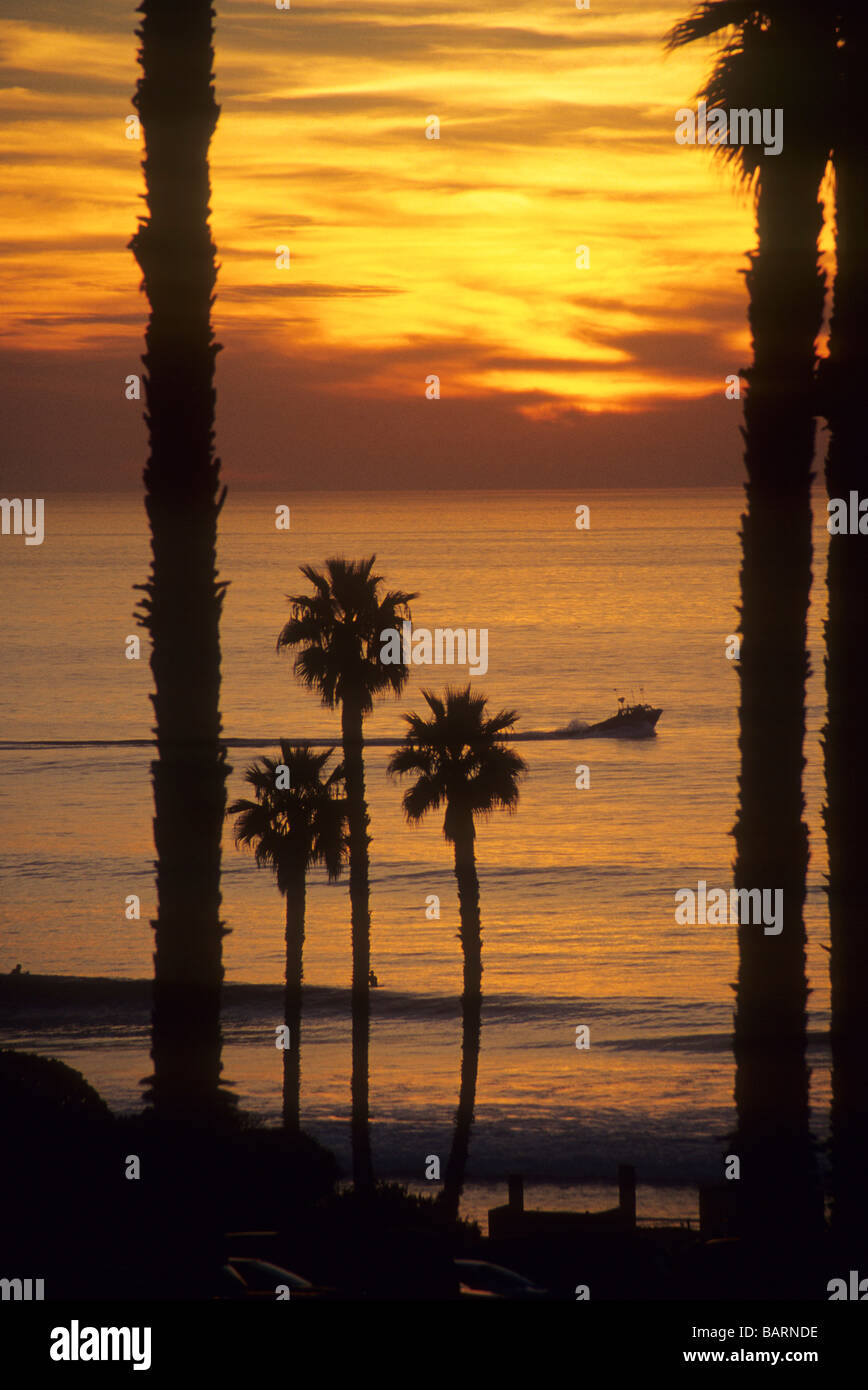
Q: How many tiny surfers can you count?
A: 2